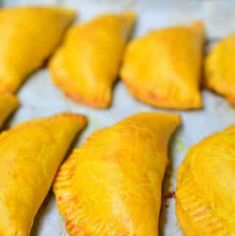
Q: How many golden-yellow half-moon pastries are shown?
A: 8